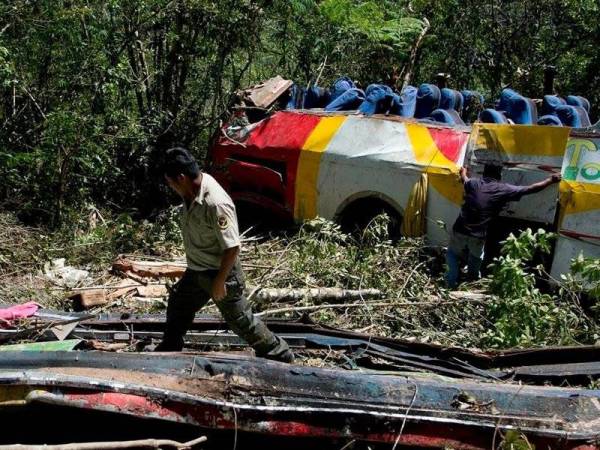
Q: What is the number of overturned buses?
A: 1